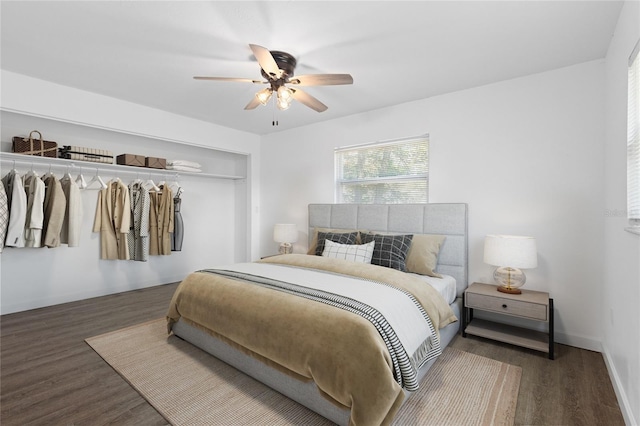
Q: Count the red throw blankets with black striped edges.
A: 0